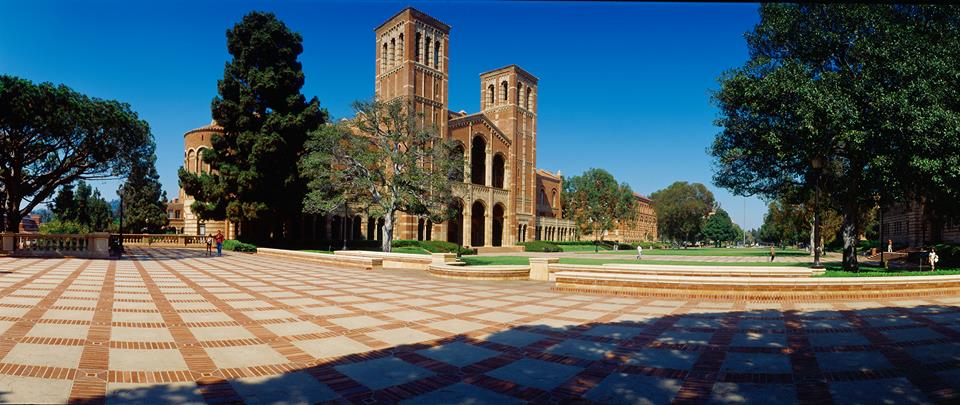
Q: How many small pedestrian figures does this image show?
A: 6